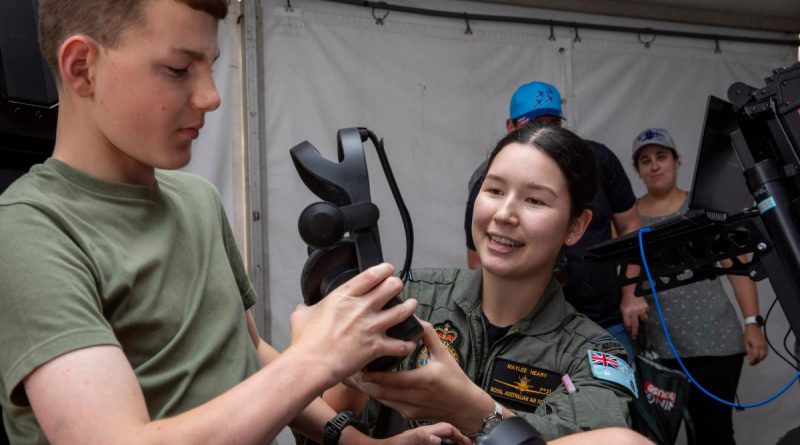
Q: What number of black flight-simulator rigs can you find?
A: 1